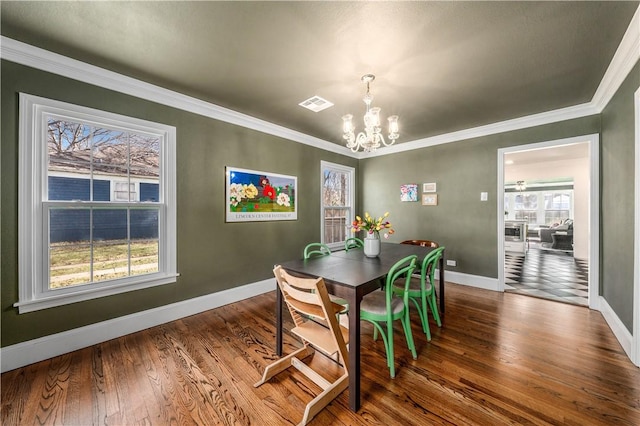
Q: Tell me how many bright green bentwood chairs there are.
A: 4